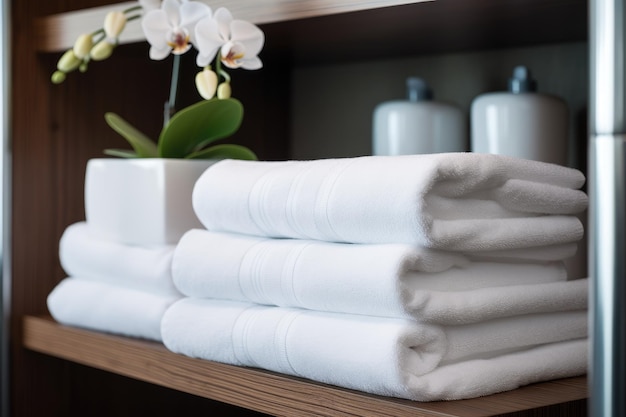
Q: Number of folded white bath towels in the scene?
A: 5